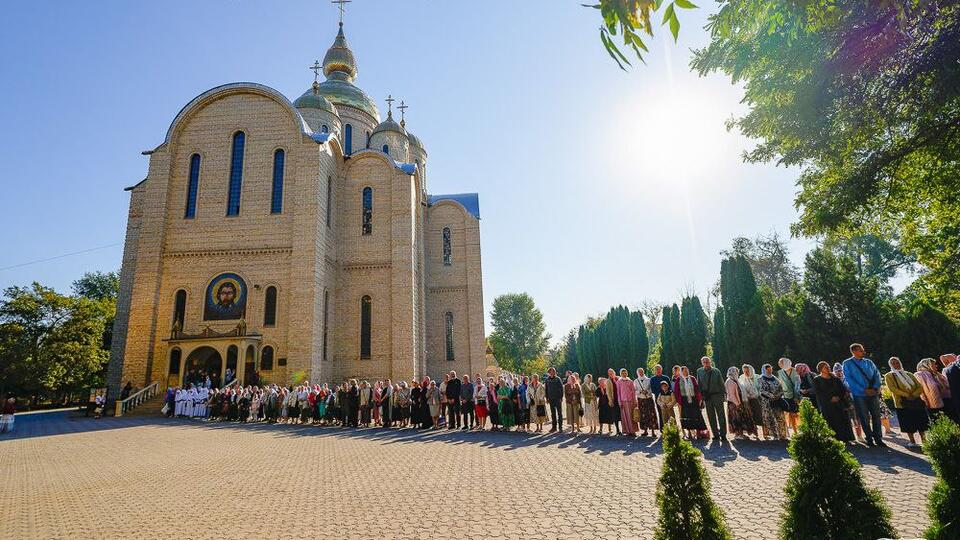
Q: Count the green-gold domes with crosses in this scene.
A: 4